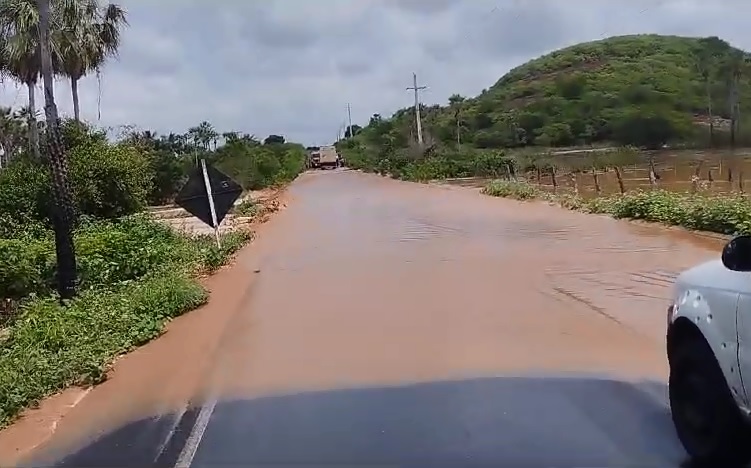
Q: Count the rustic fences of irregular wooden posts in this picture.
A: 1